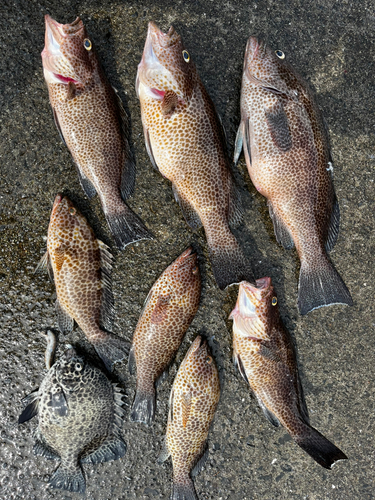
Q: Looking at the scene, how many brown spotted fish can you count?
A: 7